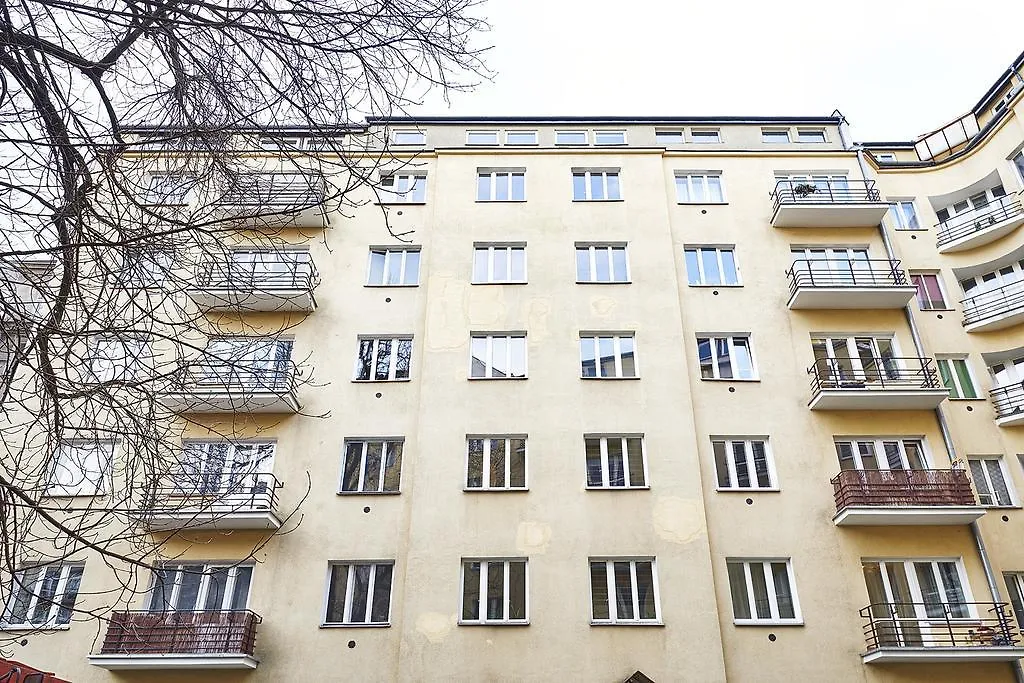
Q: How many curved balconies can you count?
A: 3